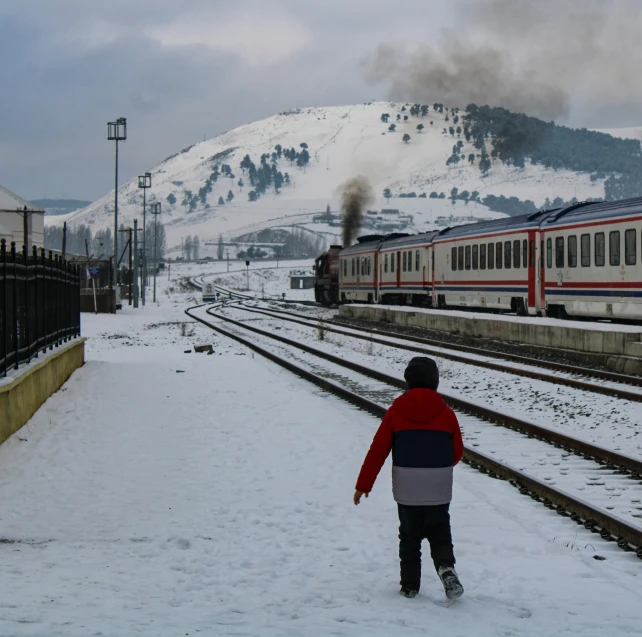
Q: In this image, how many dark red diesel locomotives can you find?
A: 1